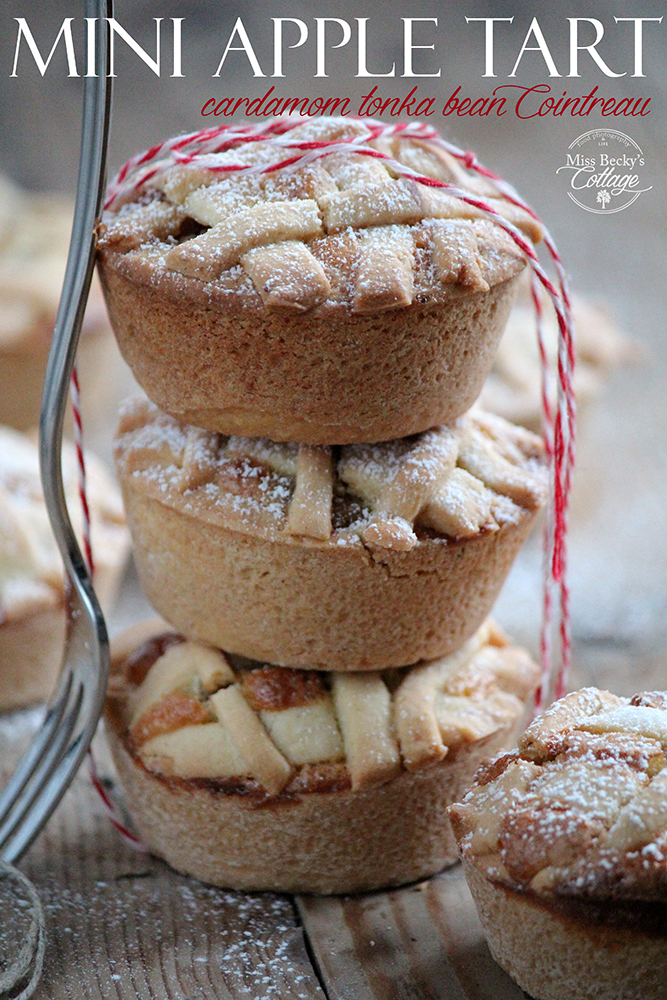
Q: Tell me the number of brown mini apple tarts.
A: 7